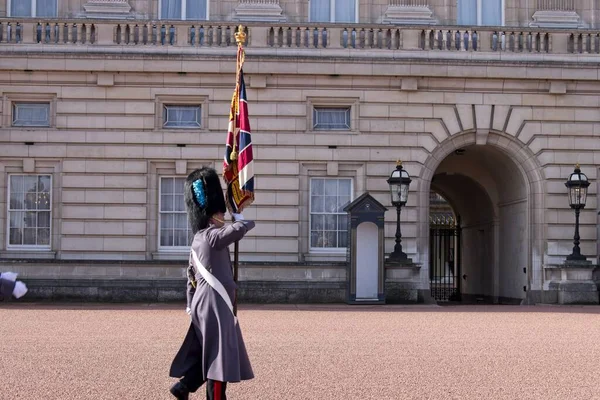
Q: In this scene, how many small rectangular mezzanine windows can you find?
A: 3